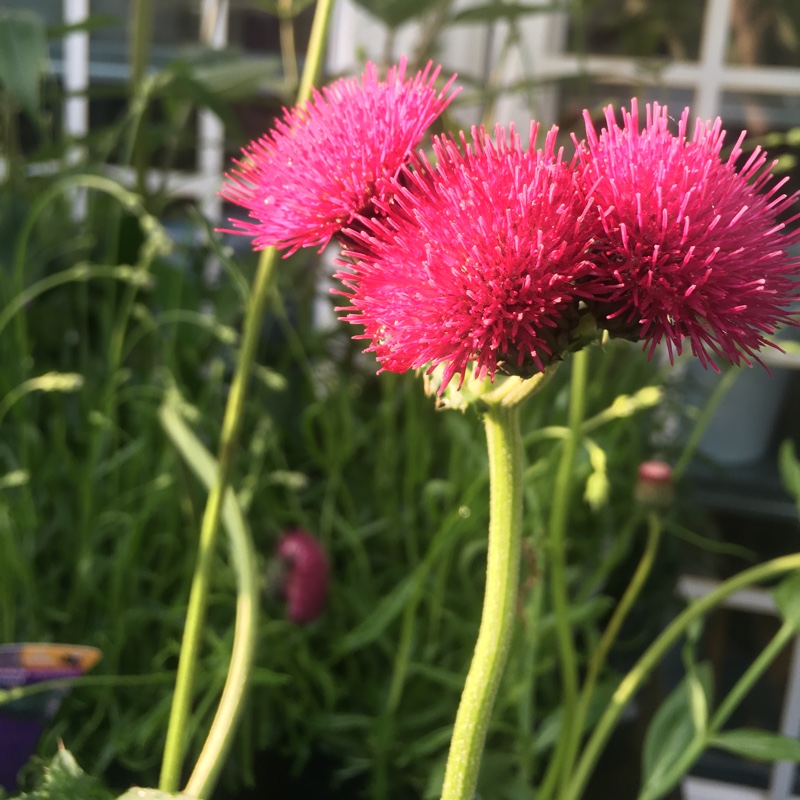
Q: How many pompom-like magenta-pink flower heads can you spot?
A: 3